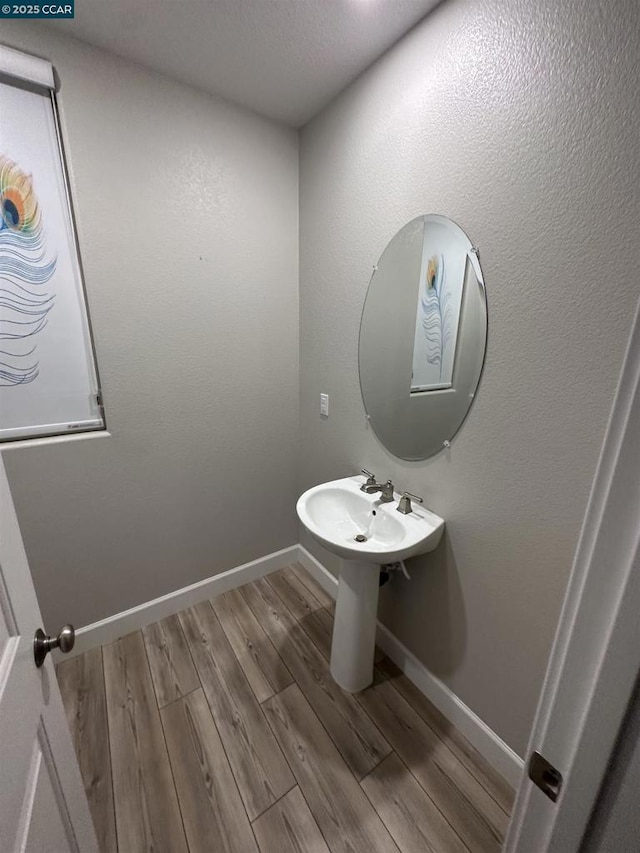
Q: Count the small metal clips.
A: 4